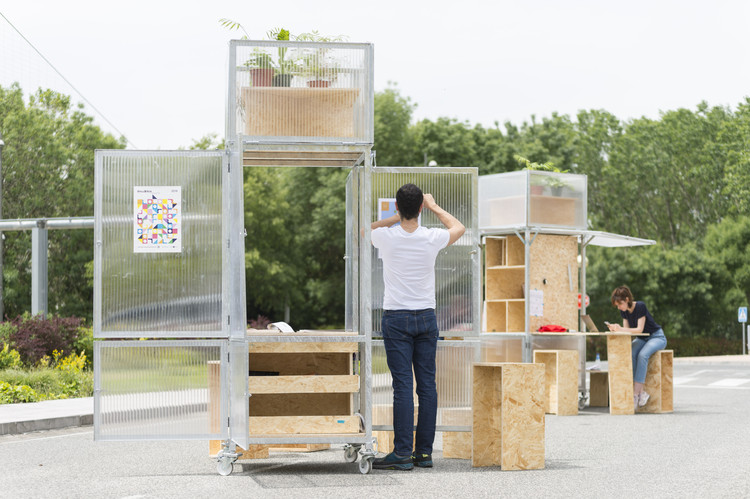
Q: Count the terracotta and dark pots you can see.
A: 5